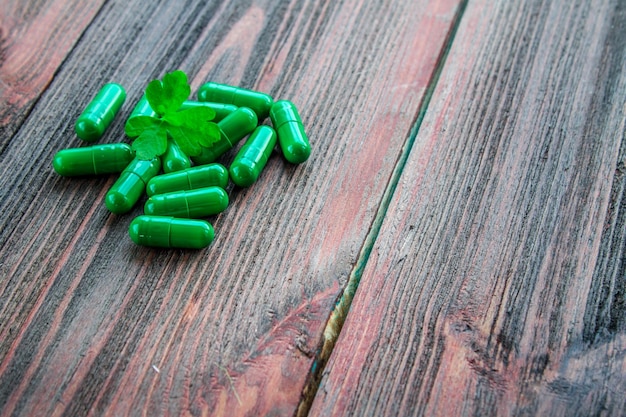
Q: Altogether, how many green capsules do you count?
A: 13